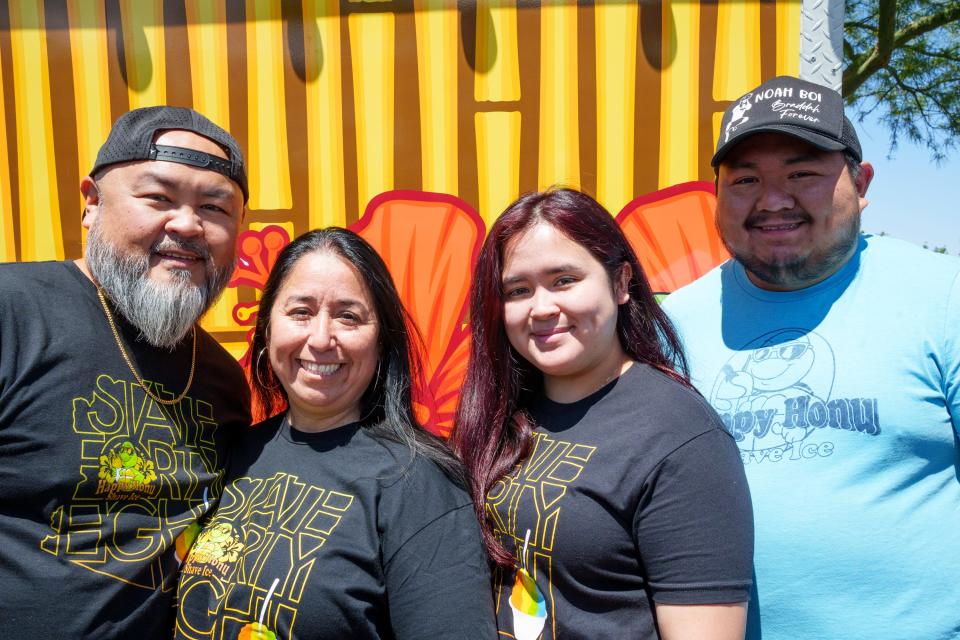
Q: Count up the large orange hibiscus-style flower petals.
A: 2